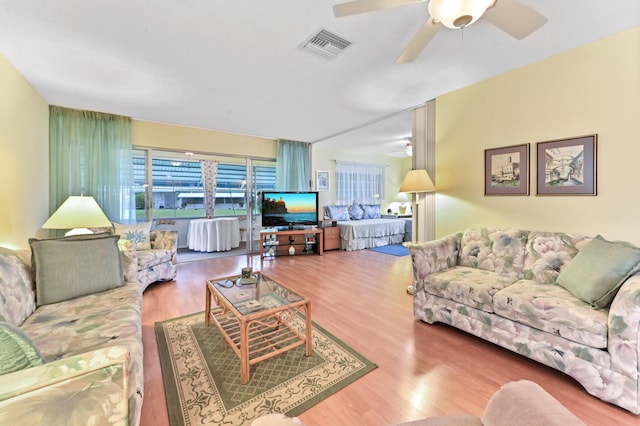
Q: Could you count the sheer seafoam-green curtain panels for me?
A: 2